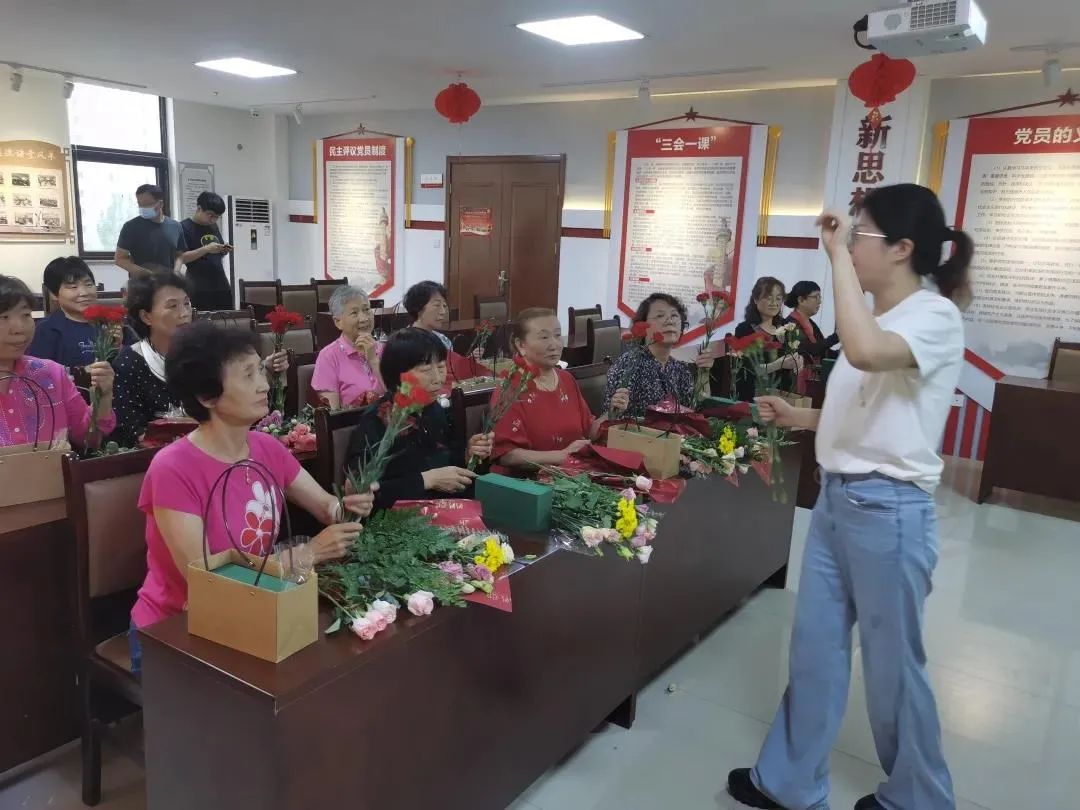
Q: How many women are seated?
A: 11